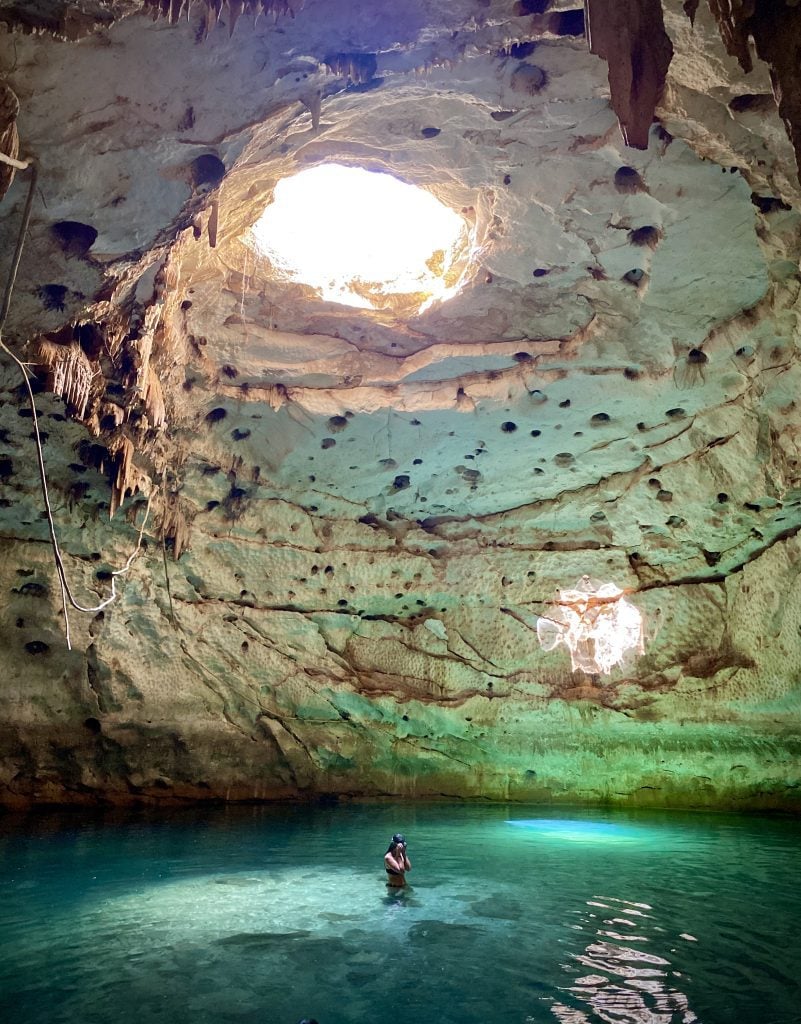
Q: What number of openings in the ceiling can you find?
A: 1